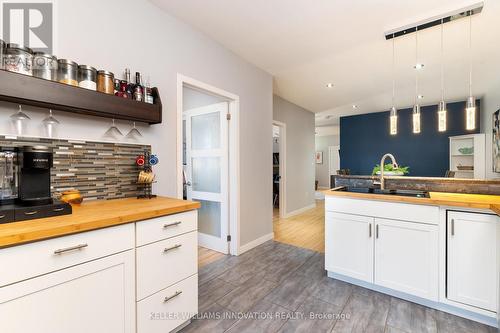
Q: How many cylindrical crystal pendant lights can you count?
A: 4